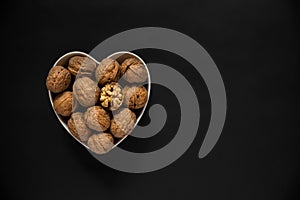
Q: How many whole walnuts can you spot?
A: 11